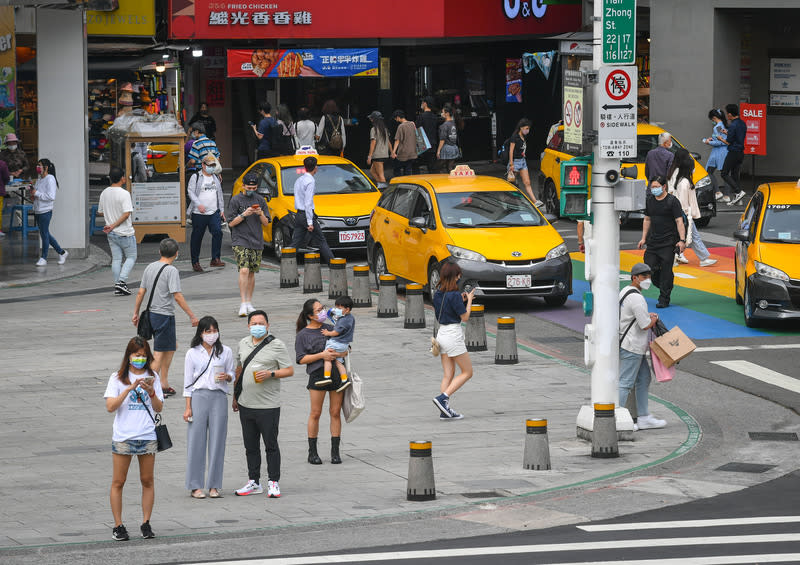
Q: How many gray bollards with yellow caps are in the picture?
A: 11